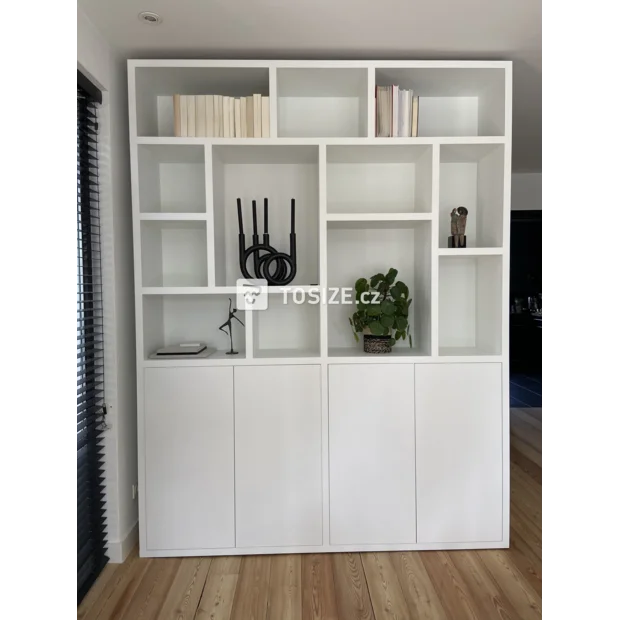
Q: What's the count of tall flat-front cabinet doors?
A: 4